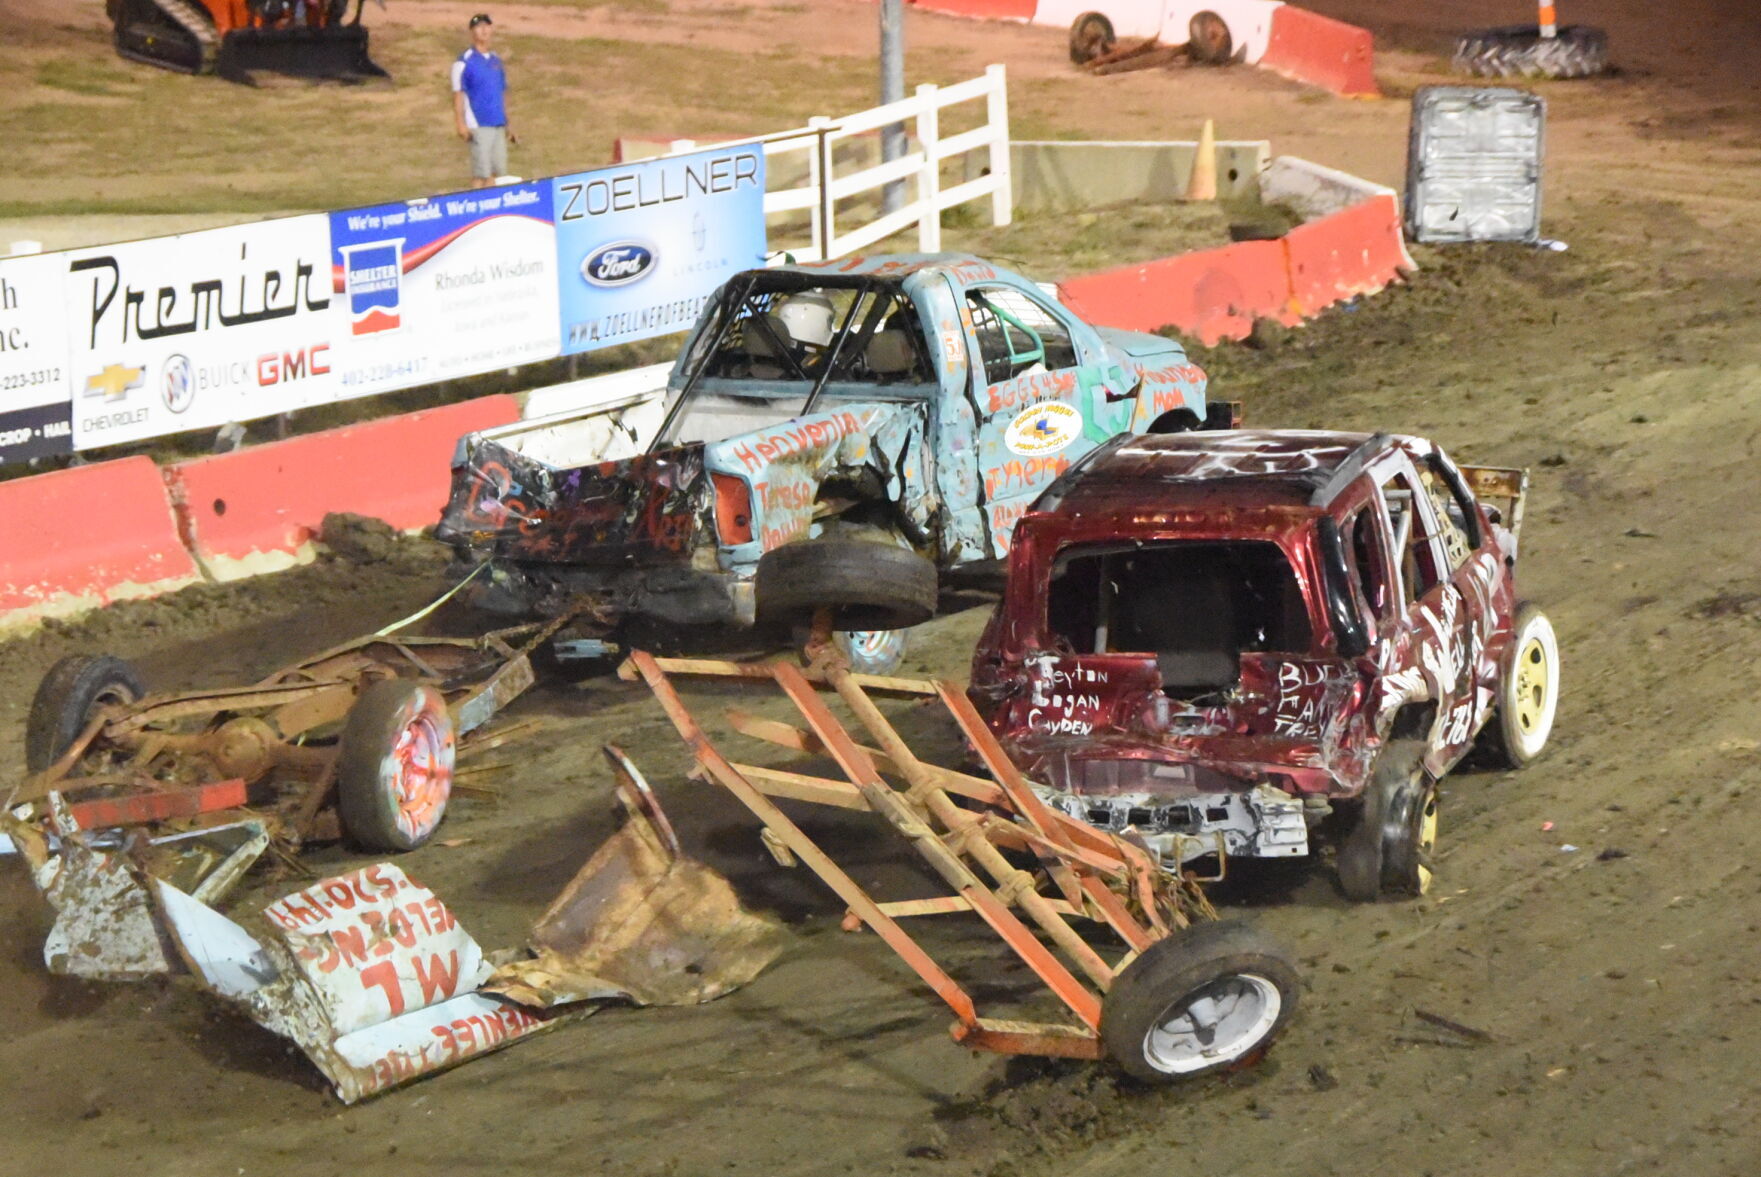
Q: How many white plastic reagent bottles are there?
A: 0